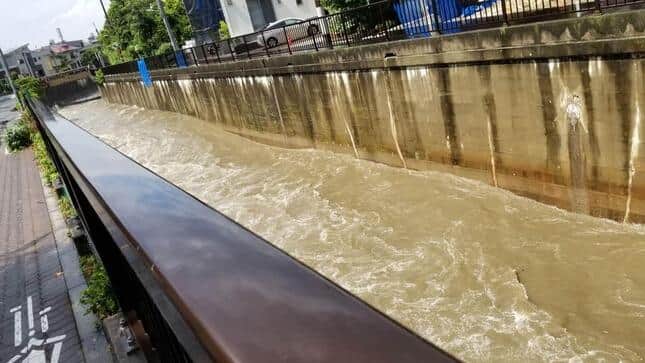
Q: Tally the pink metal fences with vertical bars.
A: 0